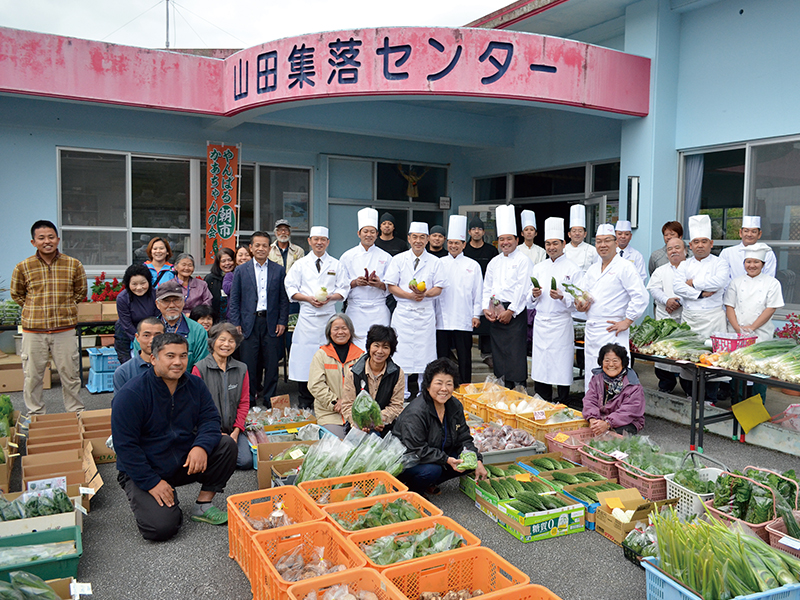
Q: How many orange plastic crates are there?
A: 8